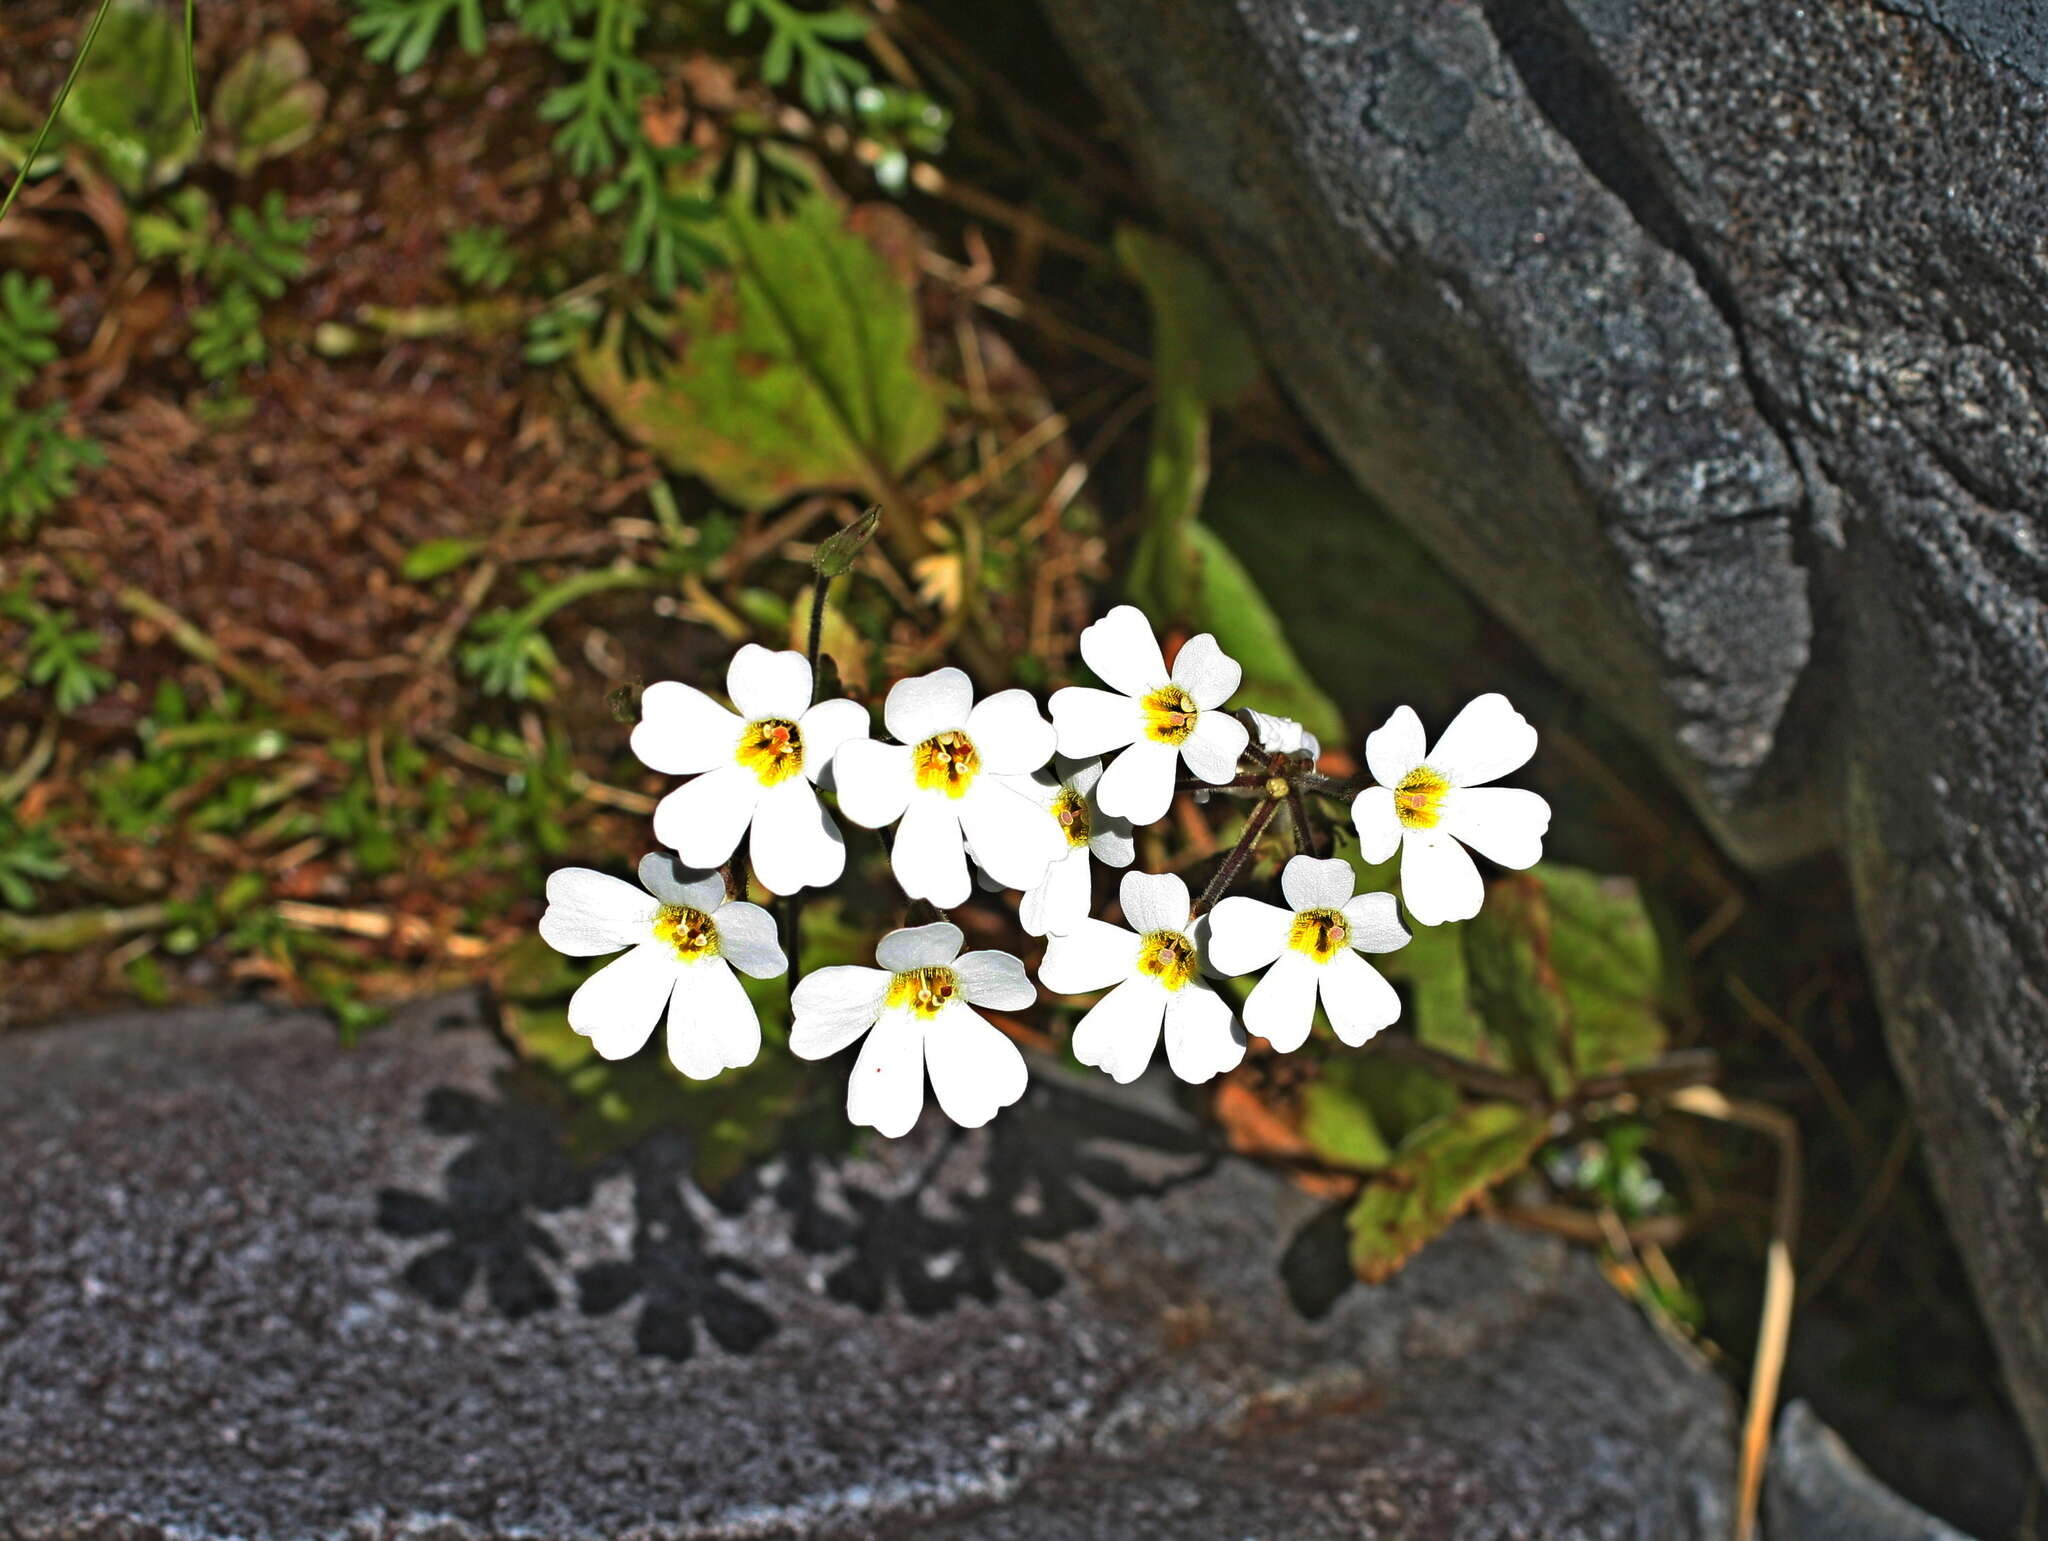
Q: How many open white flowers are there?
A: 9